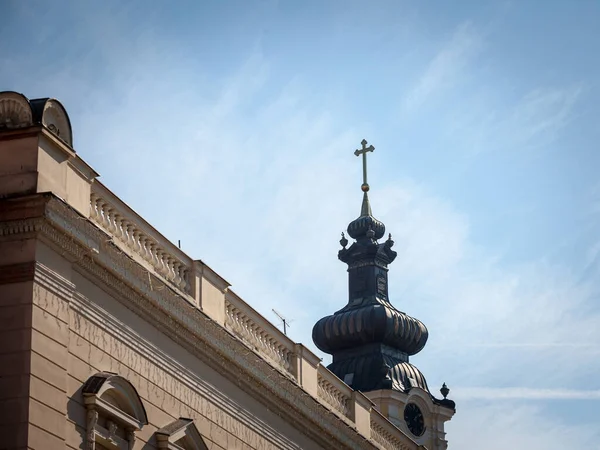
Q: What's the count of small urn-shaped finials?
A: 4